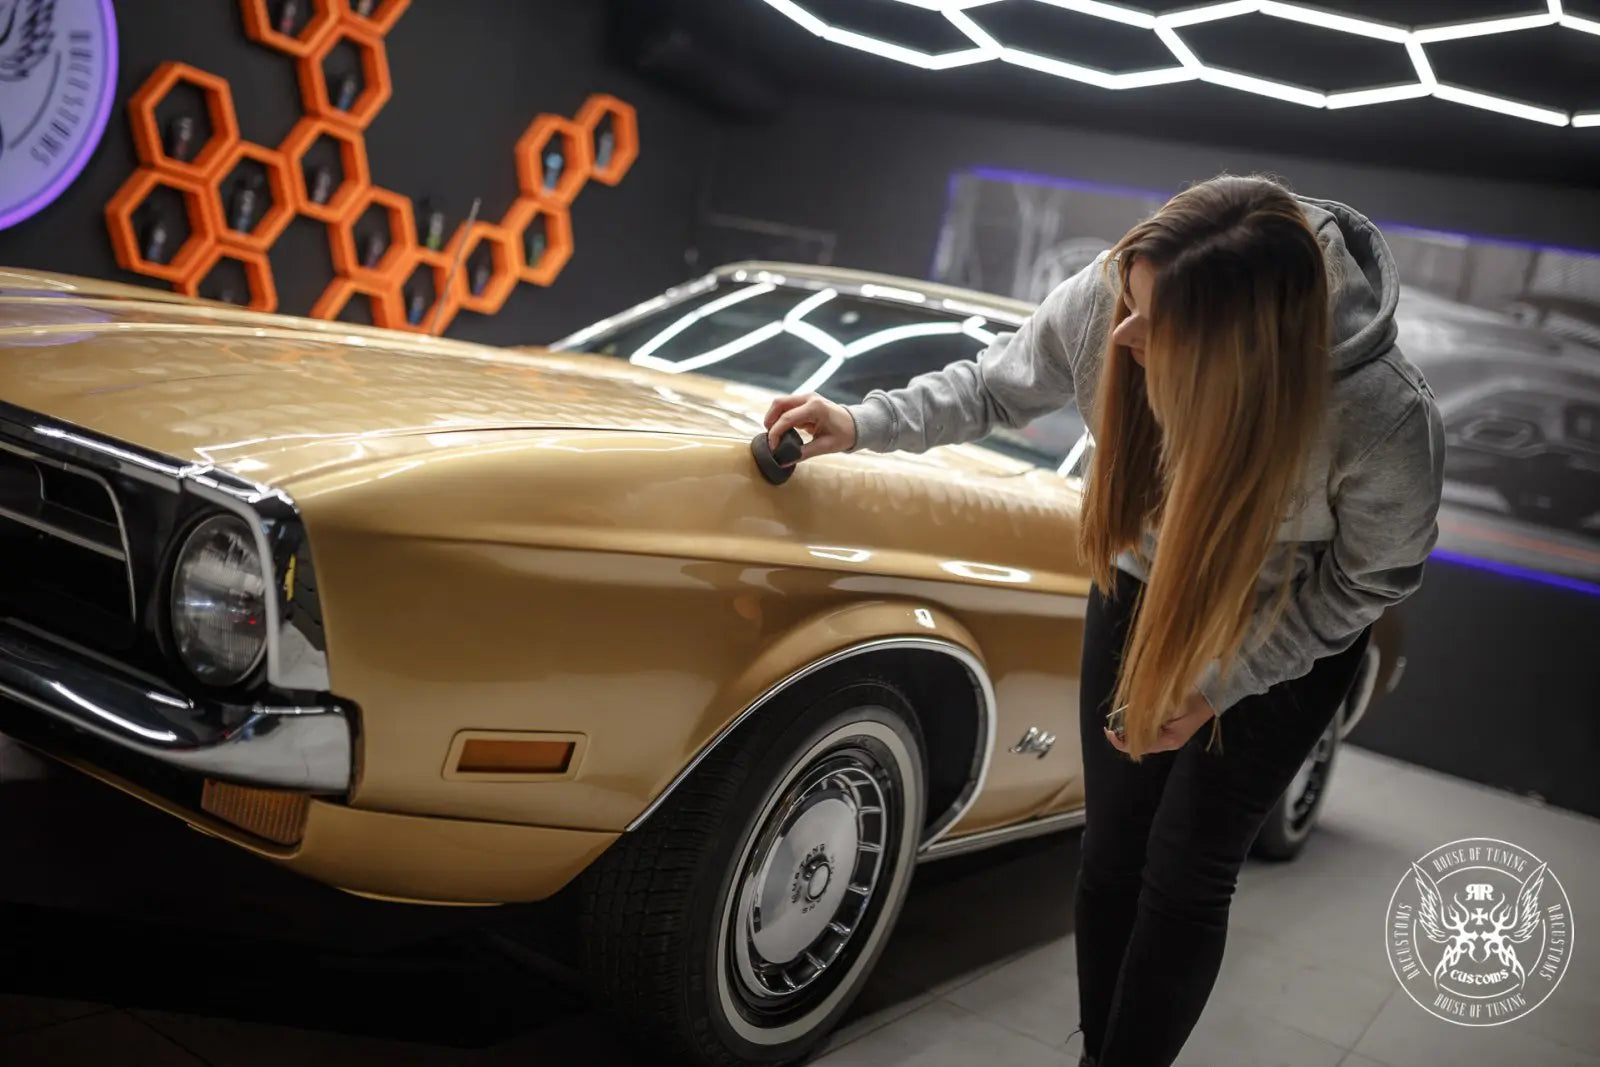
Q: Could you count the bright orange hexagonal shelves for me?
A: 15